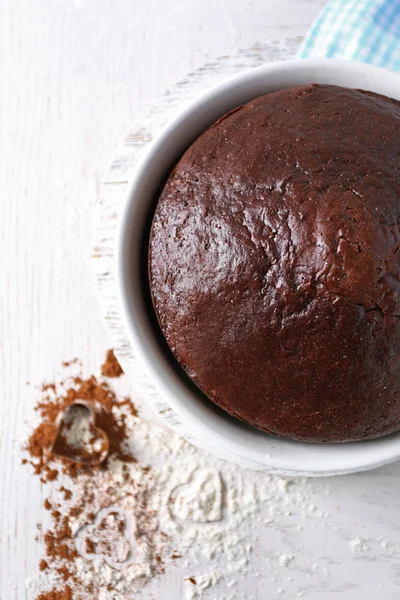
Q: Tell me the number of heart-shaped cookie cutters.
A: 1